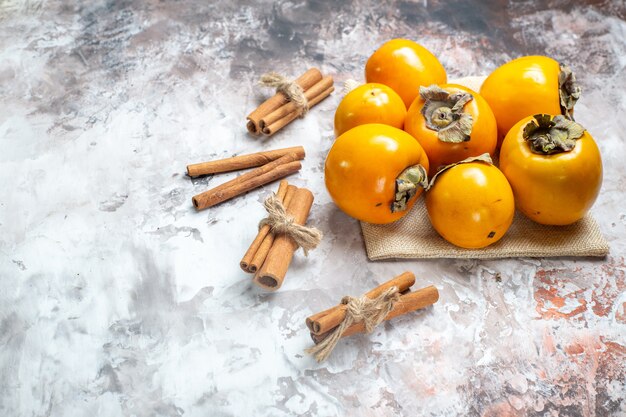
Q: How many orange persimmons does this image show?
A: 7